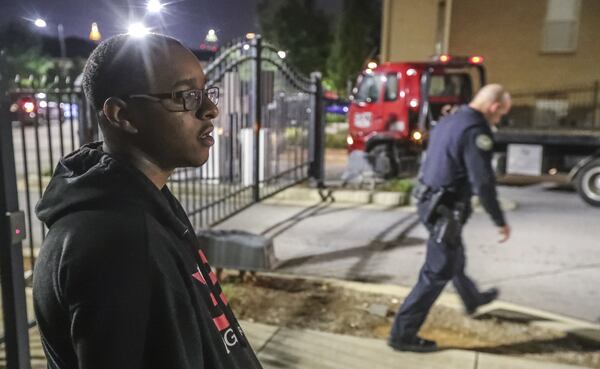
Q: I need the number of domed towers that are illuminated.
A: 2